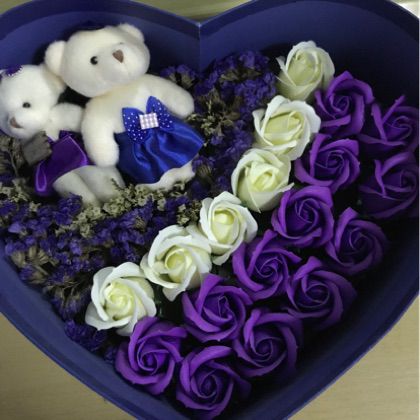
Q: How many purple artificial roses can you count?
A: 12